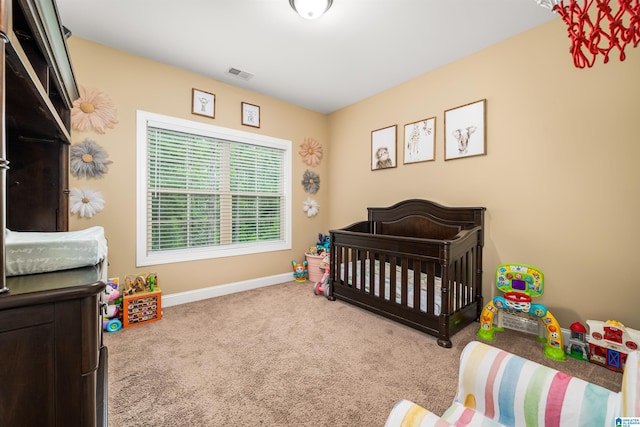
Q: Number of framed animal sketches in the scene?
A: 5